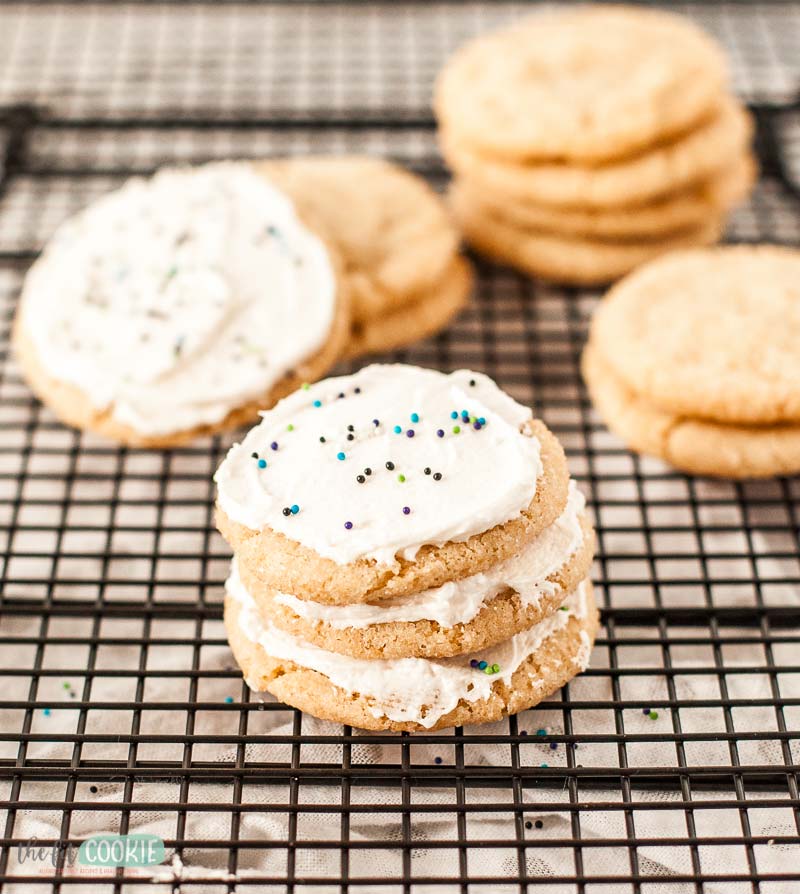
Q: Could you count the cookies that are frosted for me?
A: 4